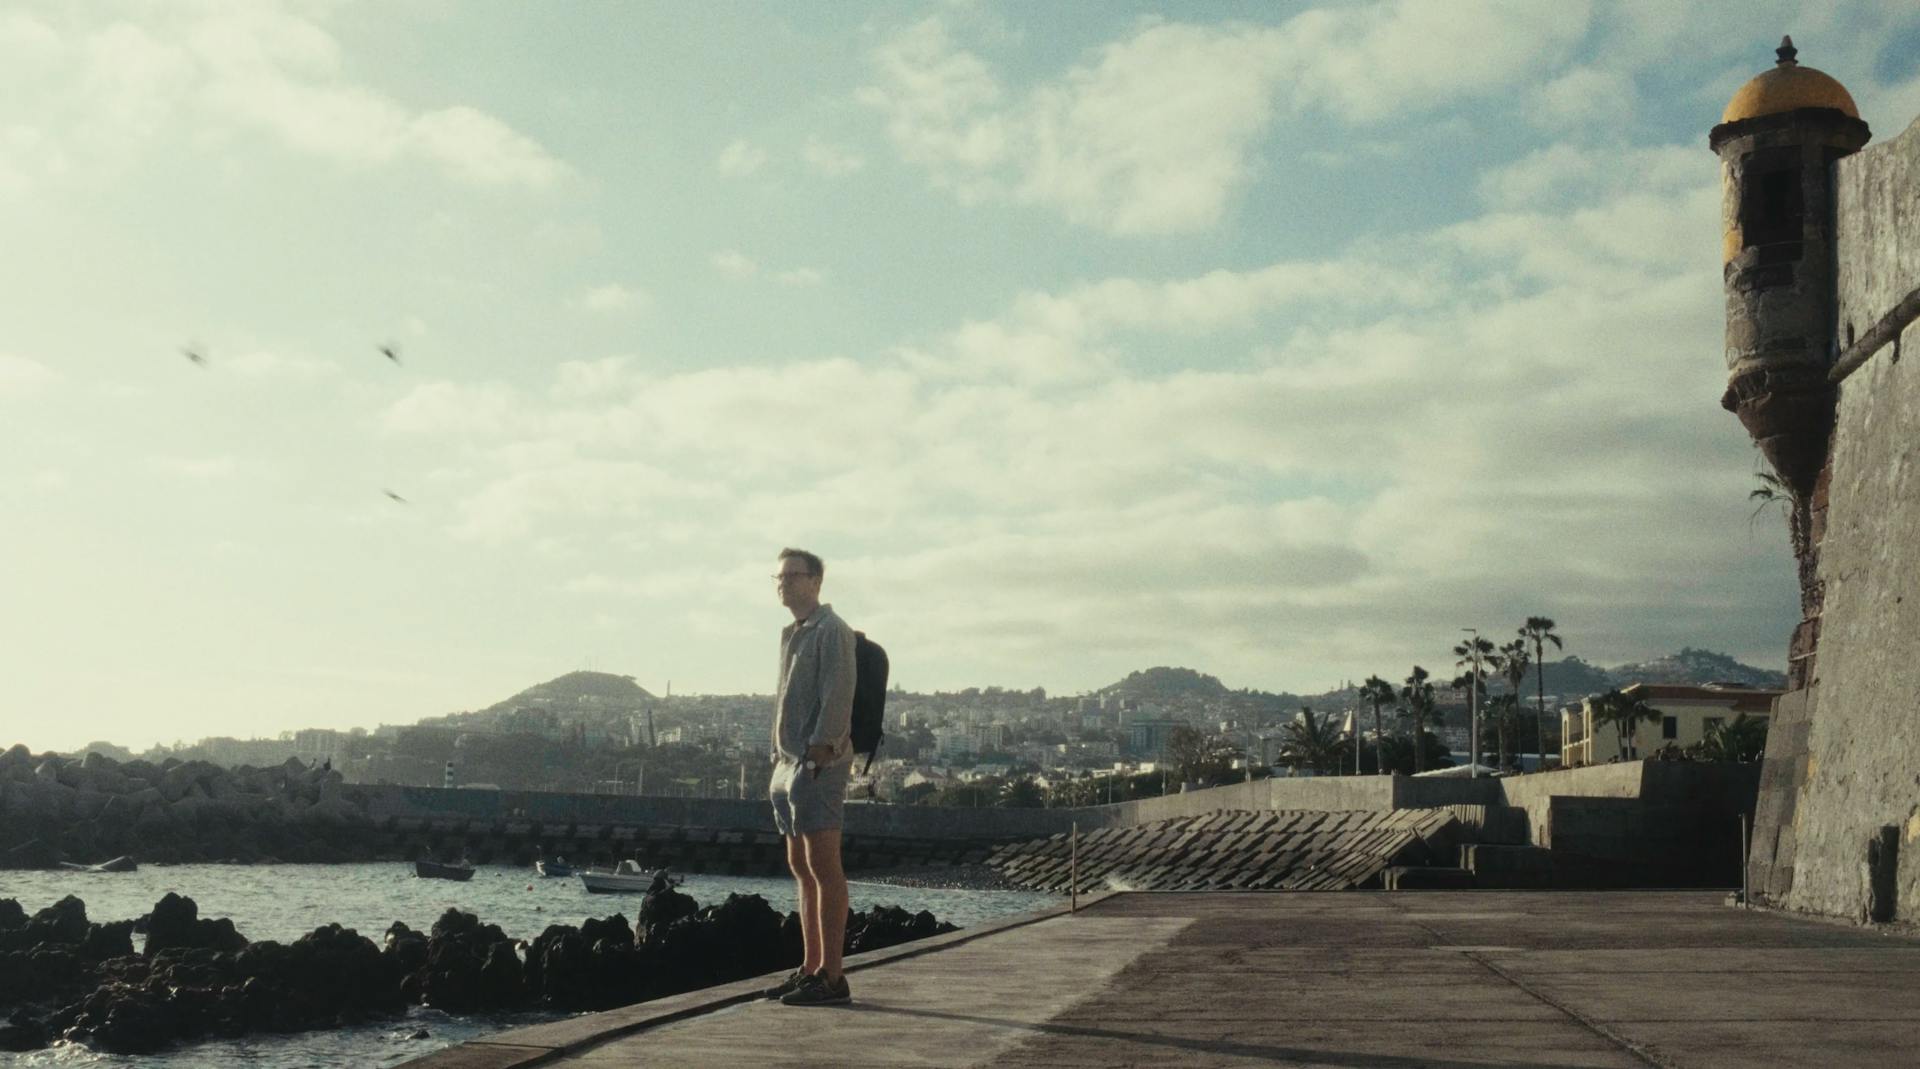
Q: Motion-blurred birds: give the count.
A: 3